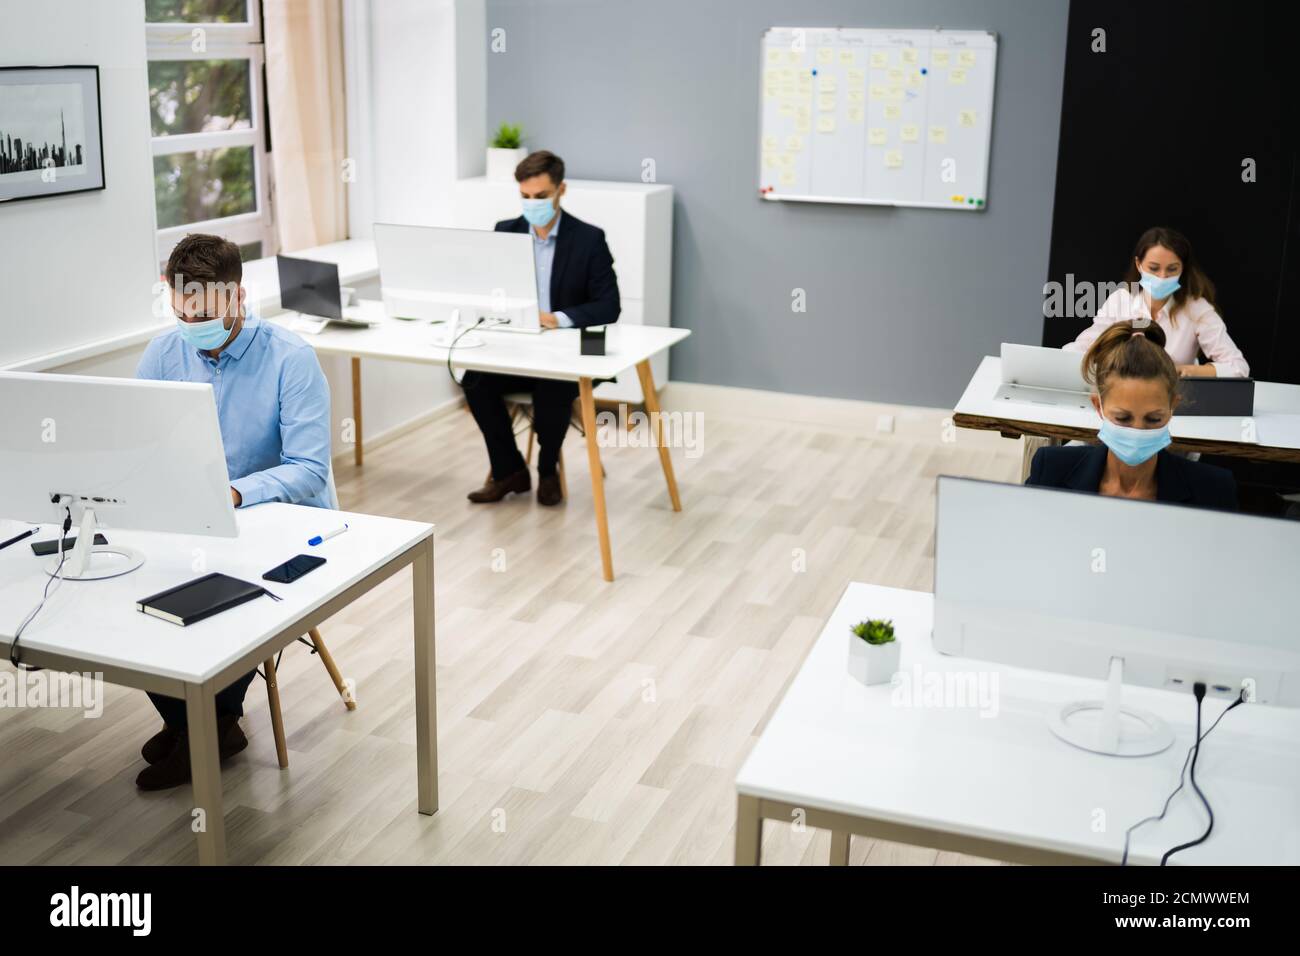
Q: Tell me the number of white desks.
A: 4